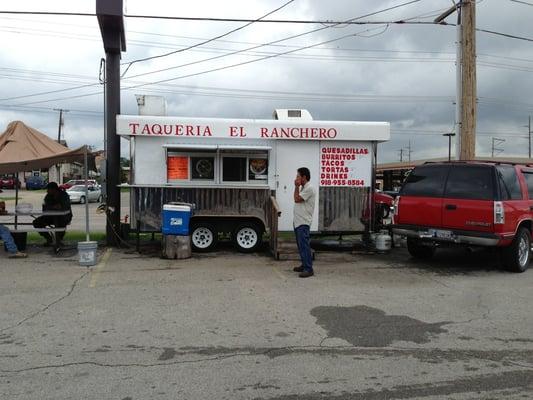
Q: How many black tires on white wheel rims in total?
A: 2